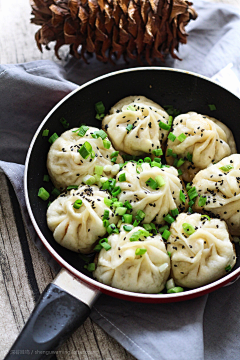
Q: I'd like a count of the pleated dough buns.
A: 8